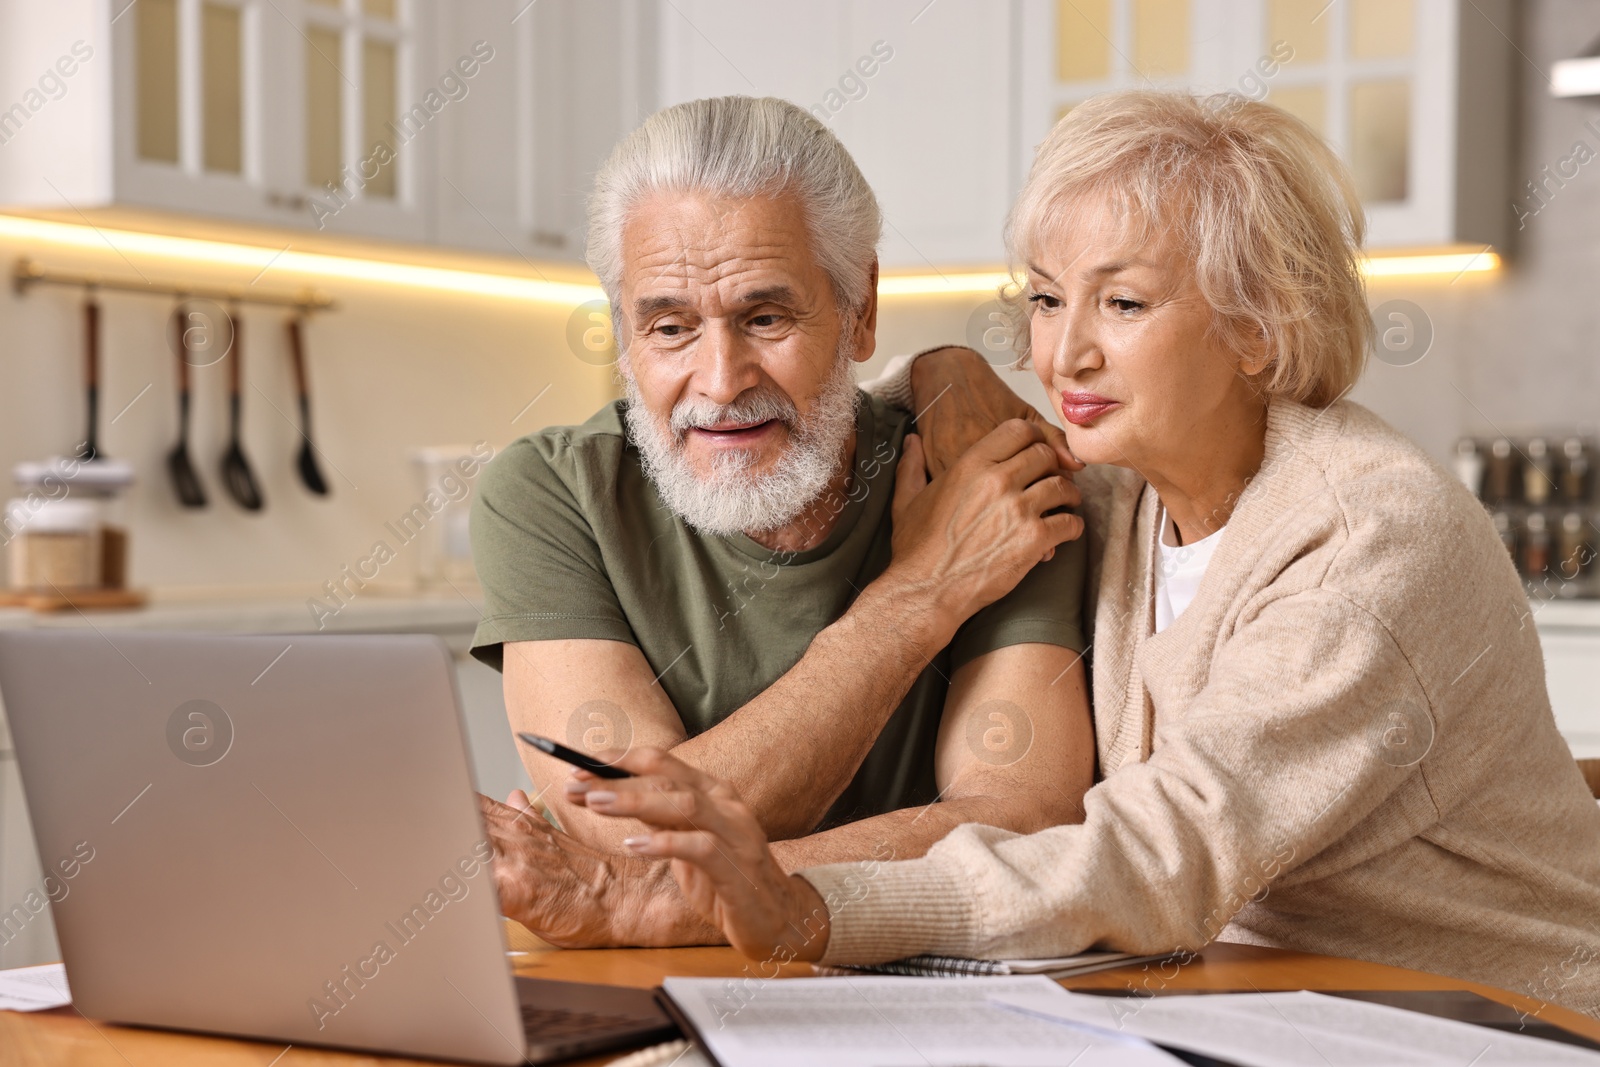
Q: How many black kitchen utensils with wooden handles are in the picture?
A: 4